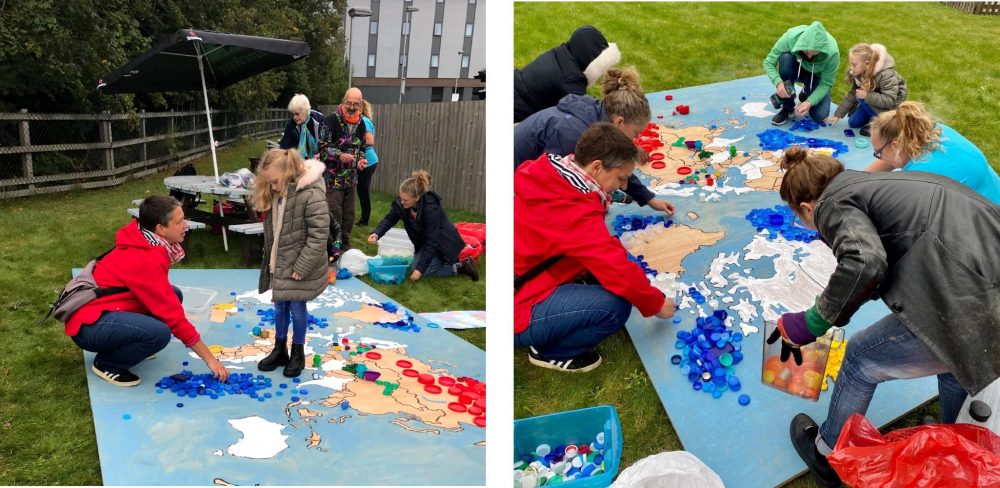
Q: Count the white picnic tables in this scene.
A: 1